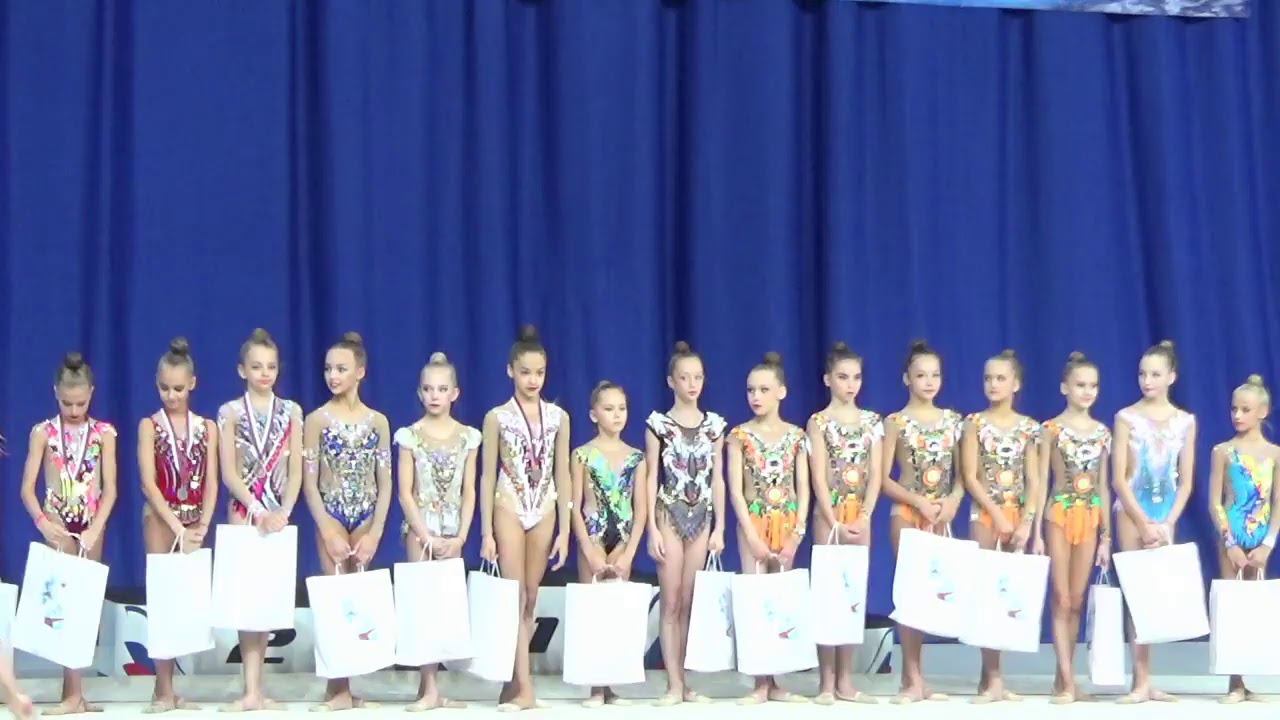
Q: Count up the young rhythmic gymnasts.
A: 15